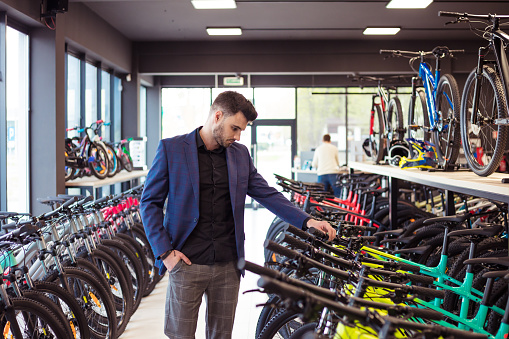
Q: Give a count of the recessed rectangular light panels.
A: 4